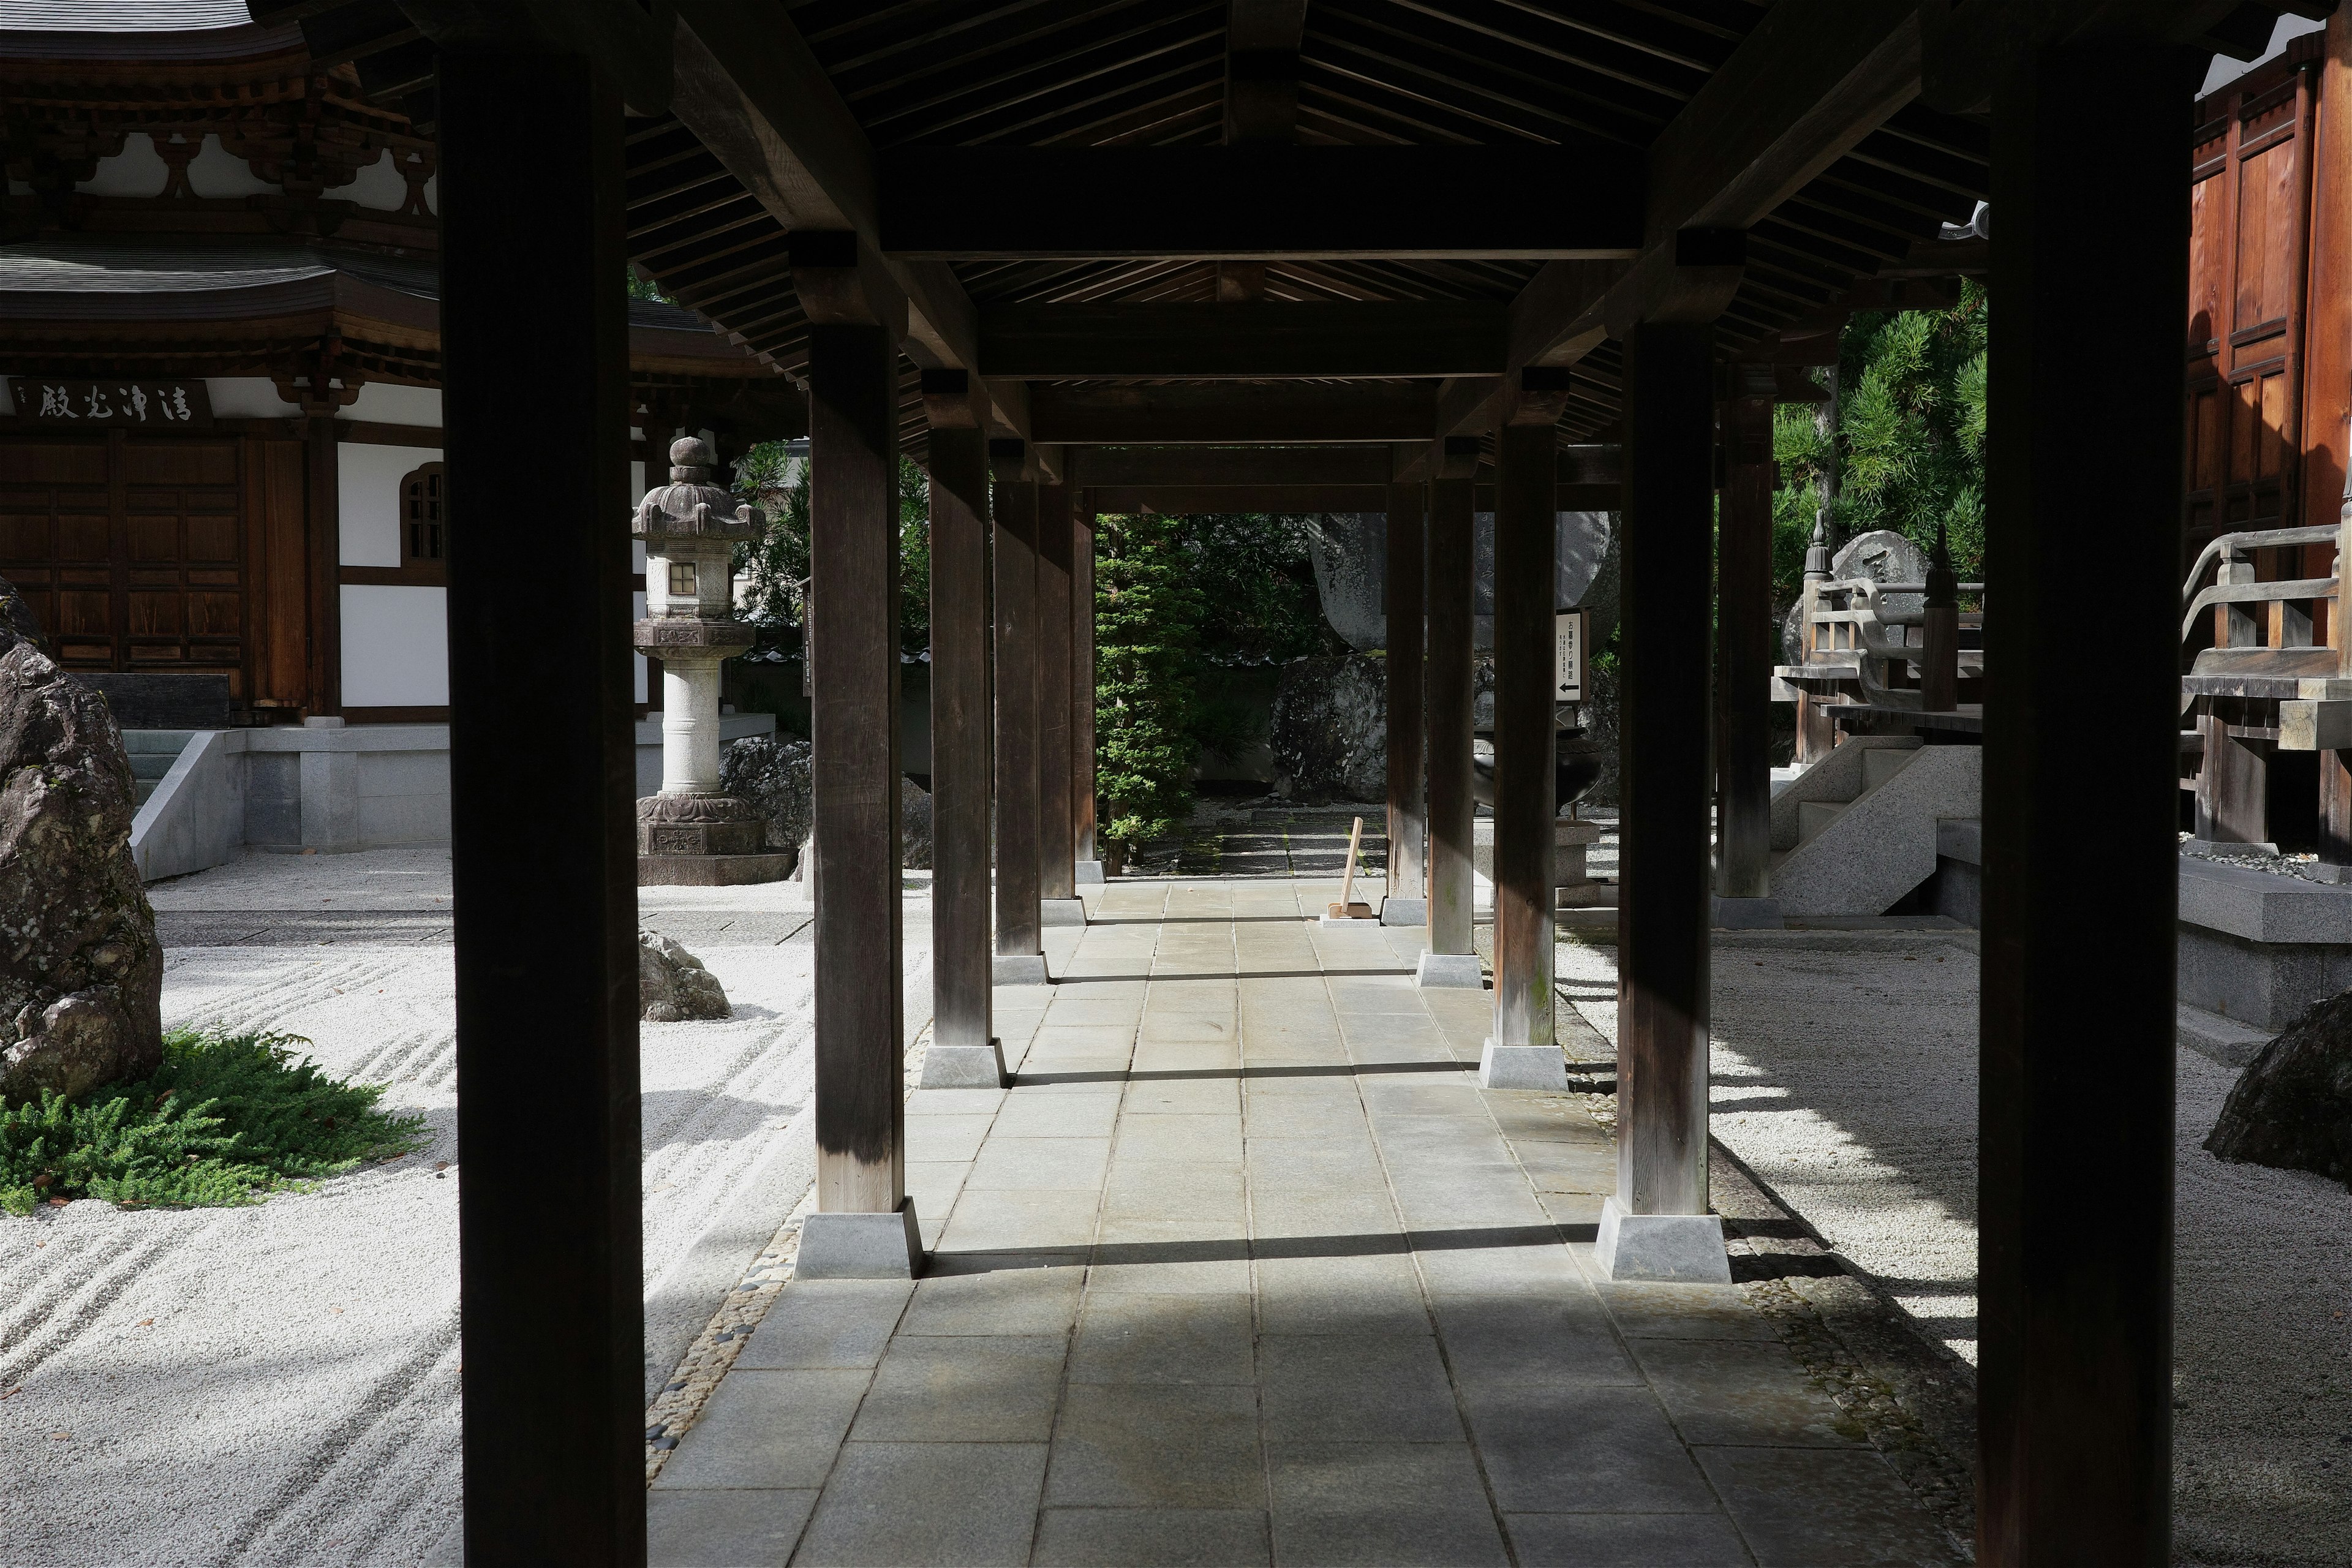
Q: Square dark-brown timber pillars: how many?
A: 12